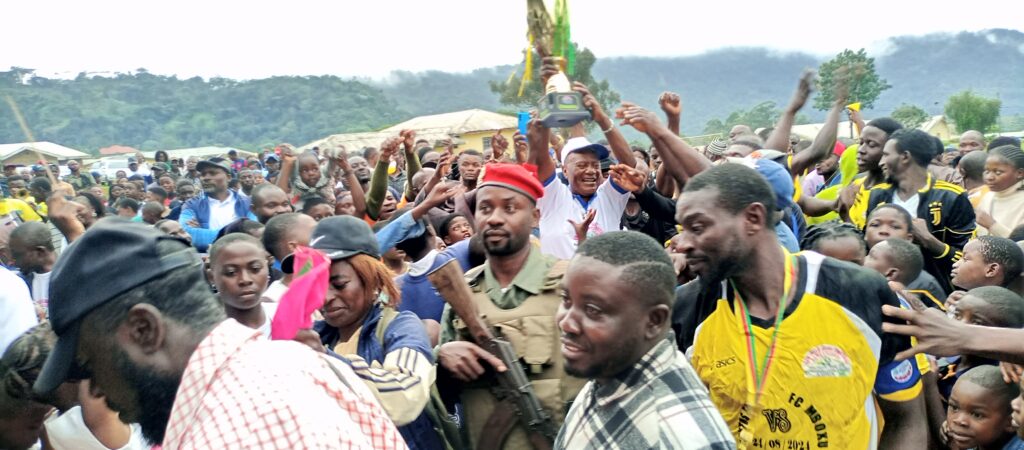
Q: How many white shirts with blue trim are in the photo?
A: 1